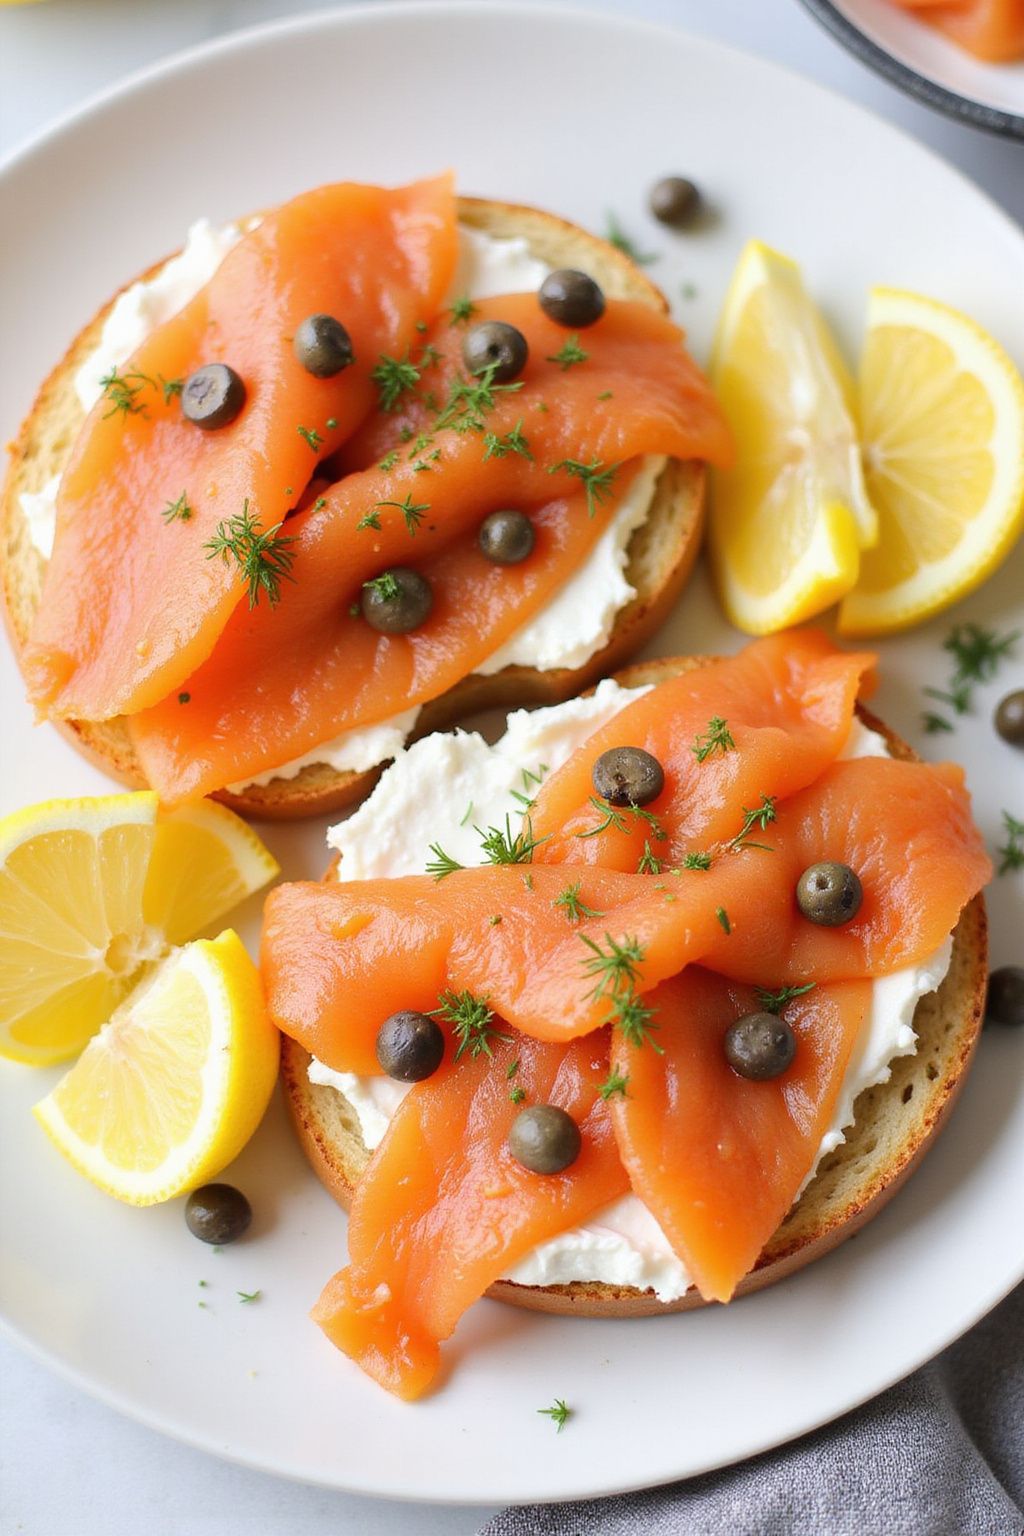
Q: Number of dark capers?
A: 15